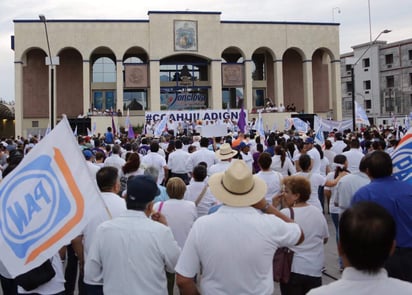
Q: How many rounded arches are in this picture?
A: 9